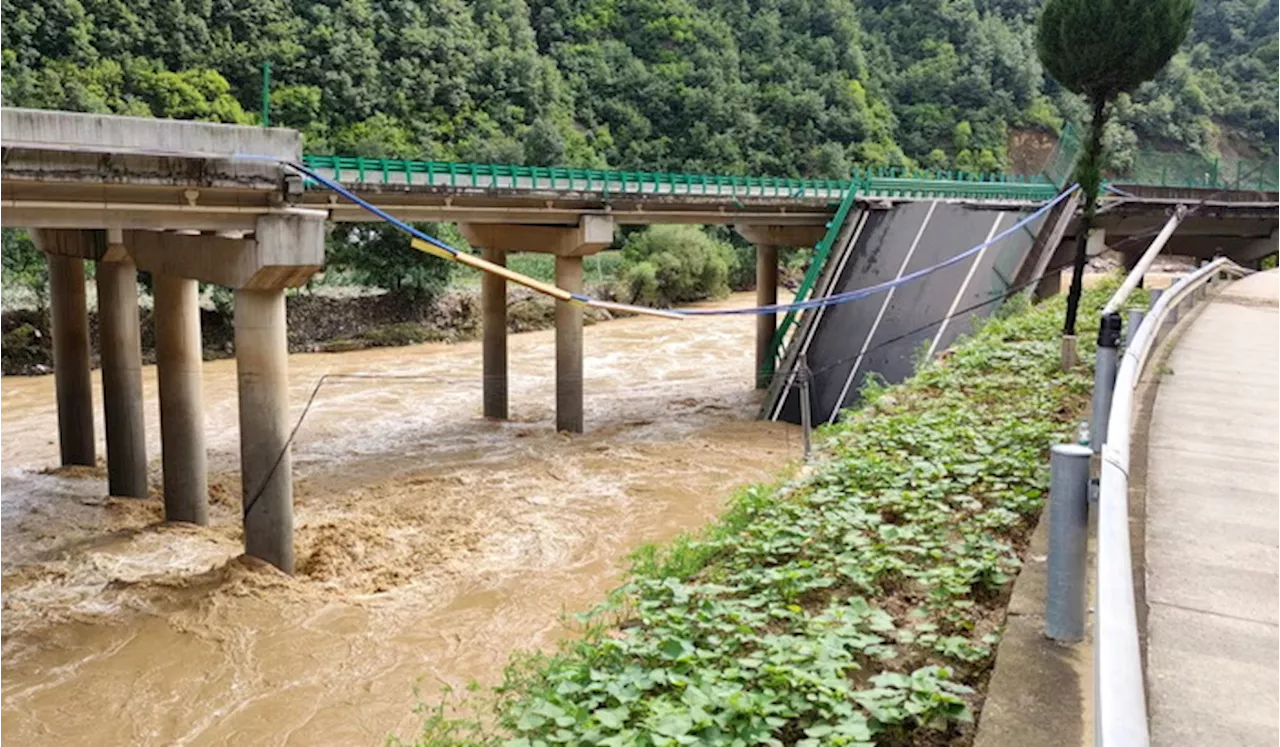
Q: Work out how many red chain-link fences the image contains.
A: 0